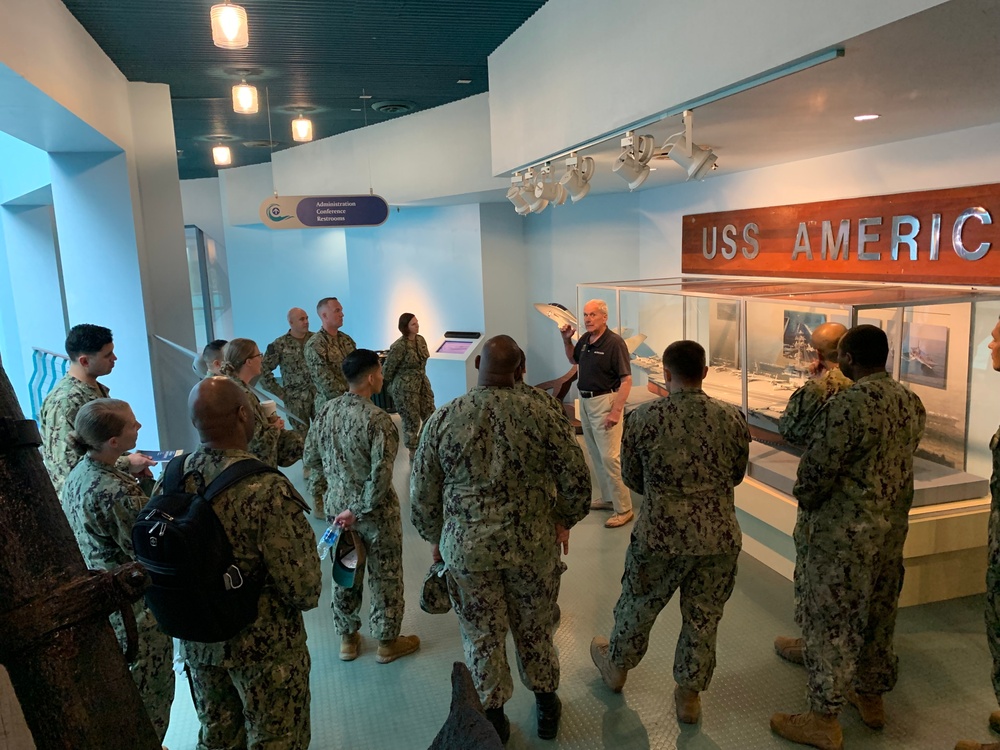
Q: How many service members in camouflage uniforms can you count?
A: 15